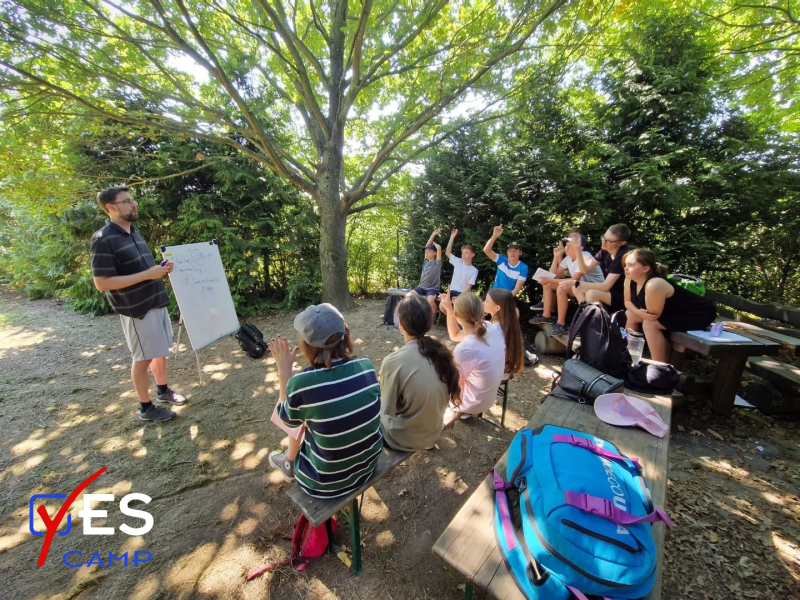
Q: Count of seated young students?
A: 10